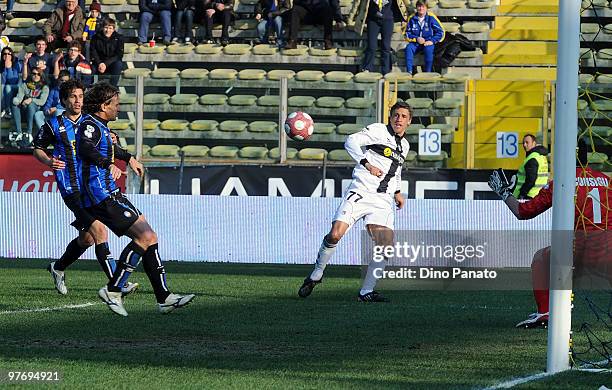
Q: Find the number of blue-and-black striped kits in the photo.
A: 2